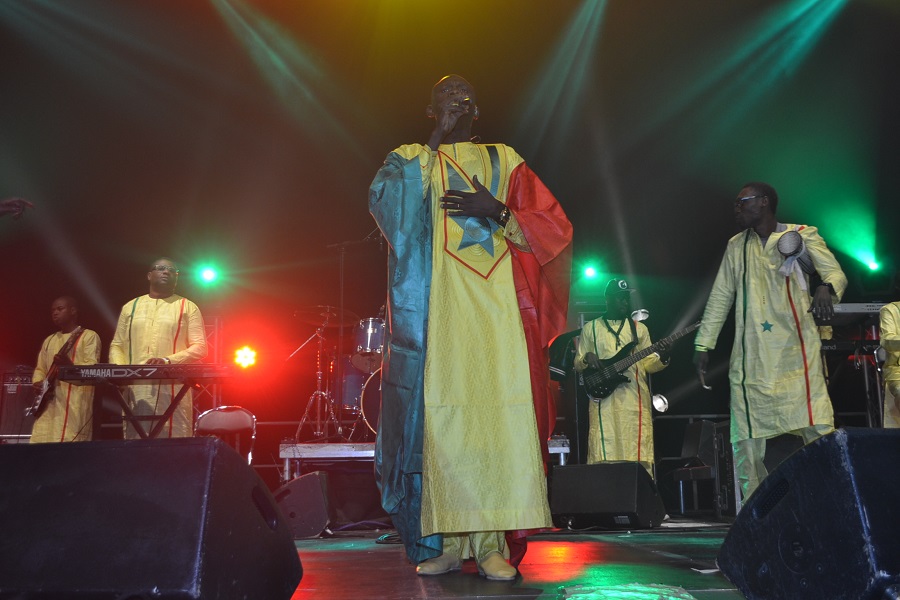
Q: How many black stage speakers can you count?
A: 4